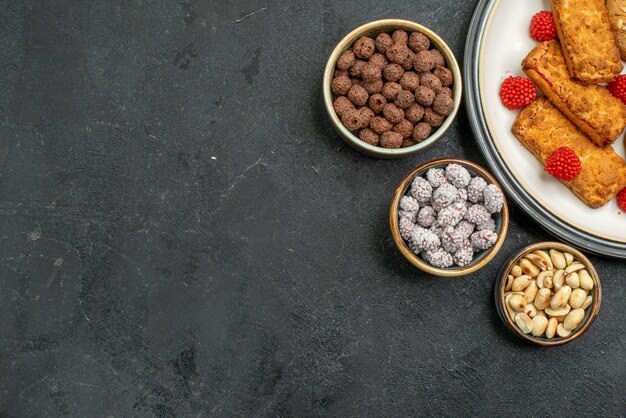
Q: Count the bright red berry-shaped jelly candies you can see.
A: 5